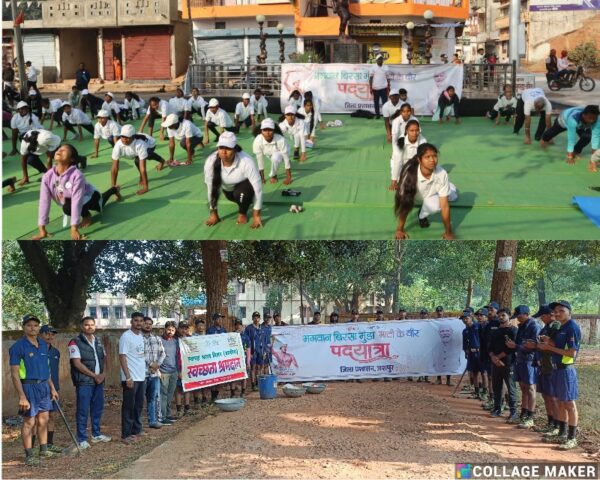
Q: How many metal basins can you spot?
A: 3